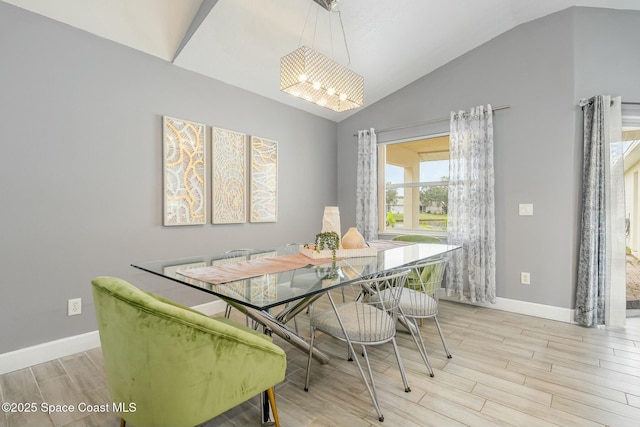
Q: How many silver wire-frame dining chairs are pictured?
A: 4